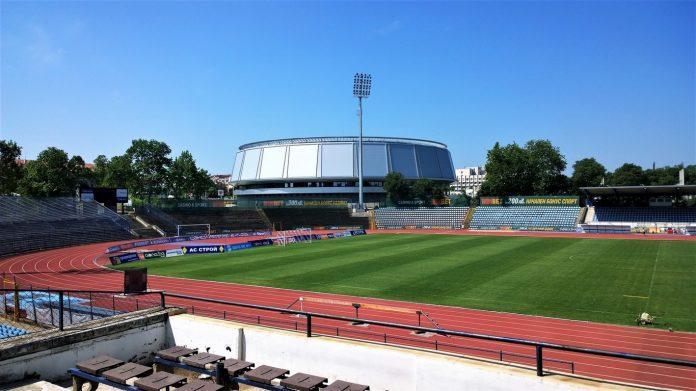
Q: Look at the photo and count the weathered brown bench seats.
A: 10